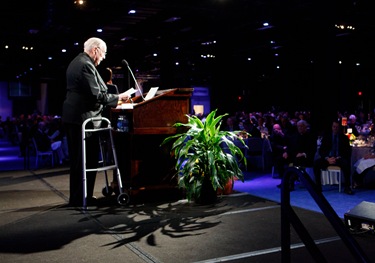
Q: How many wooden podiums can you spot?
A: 1